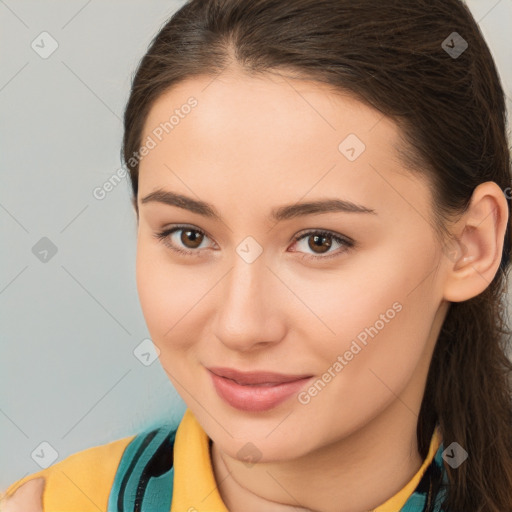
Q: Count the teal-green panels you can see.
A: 2